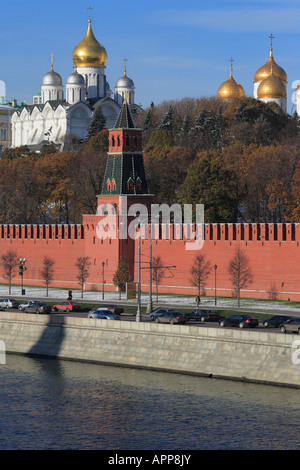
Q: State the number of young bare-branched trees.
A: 6